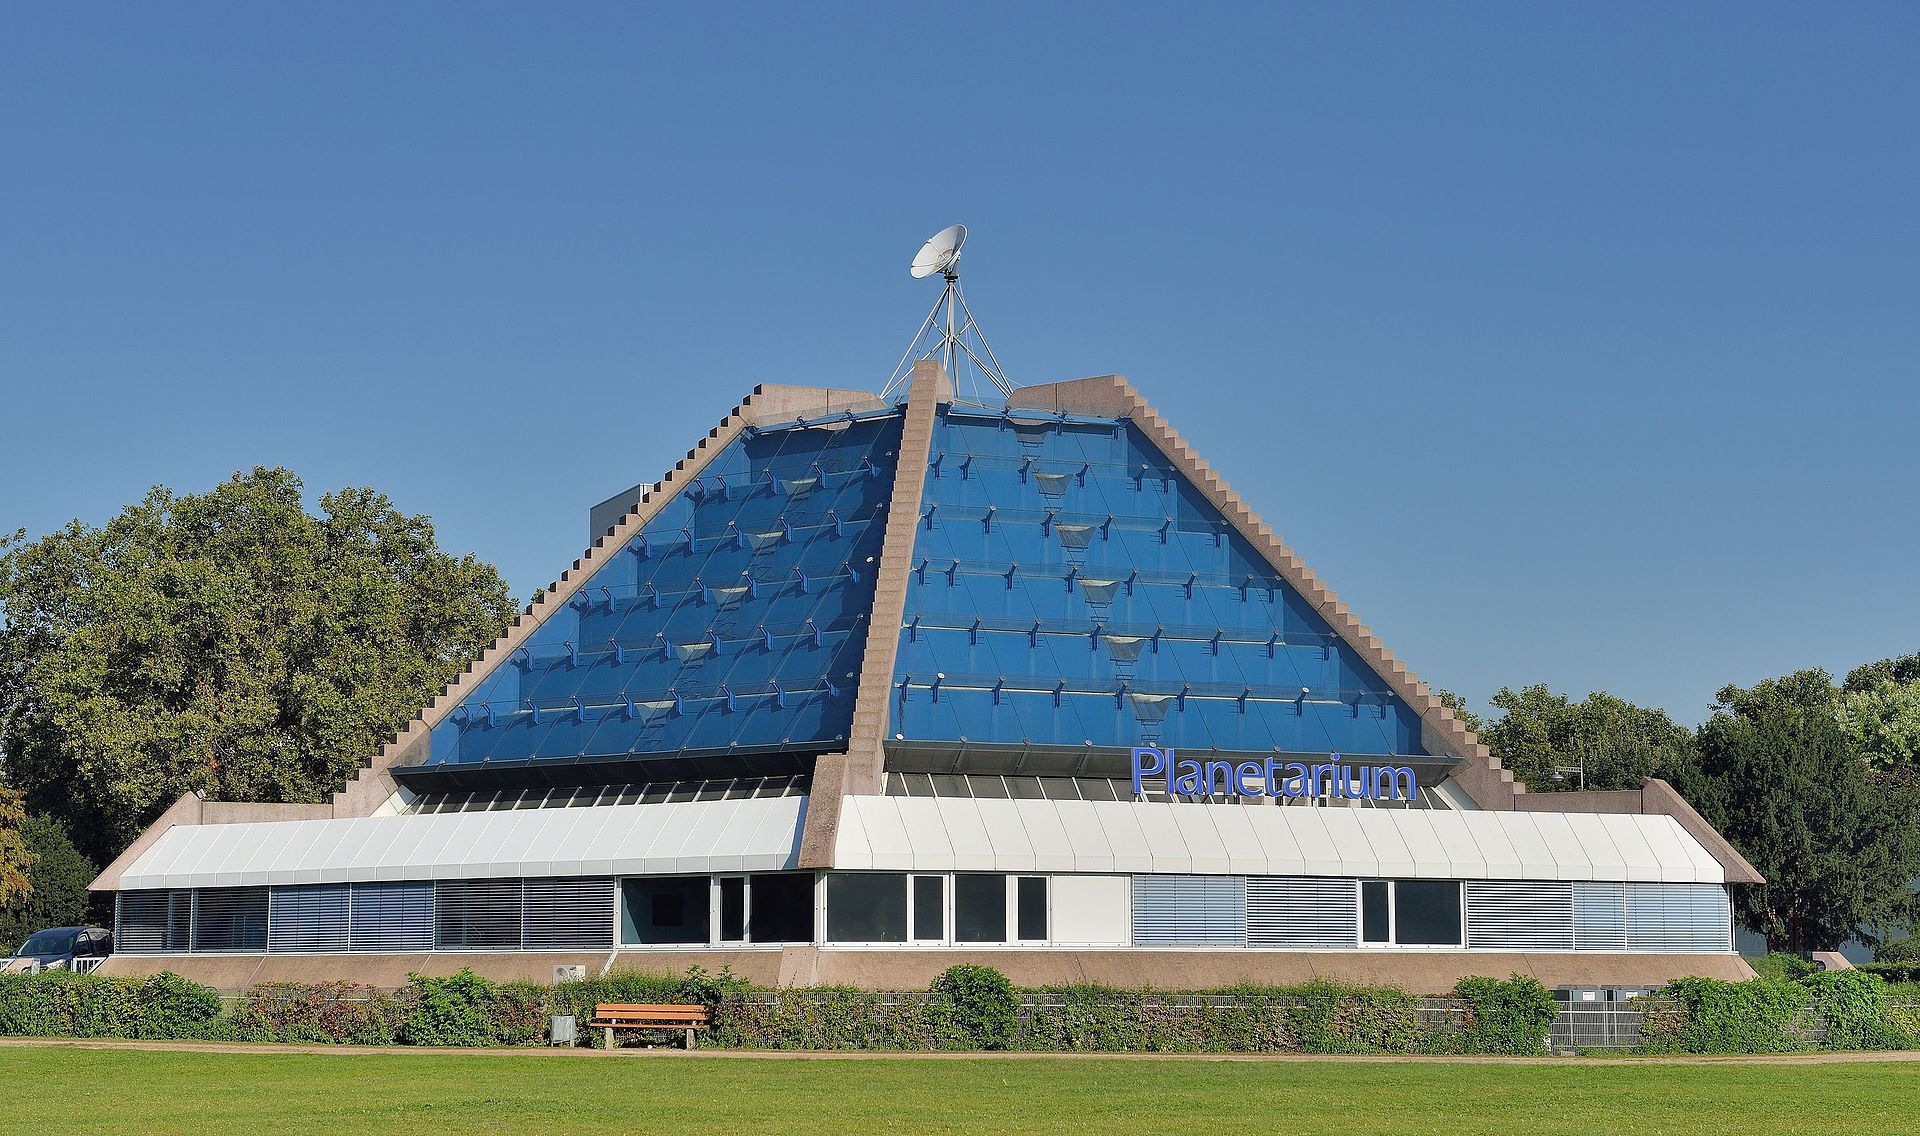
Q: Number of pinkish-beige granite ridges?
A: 3